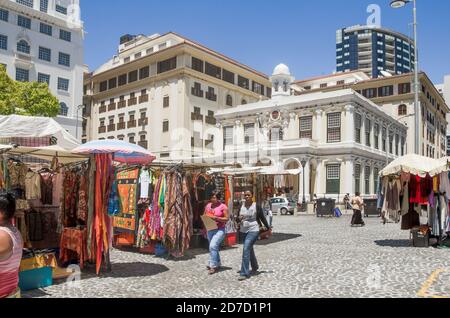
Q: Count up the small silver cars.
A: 1